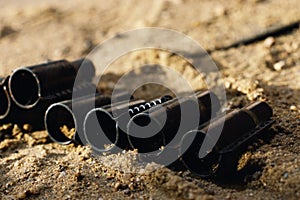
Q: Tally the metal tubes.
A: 6